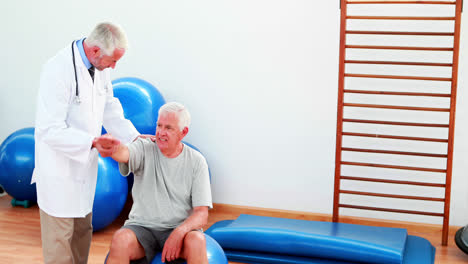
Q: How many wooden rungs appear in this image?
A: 15